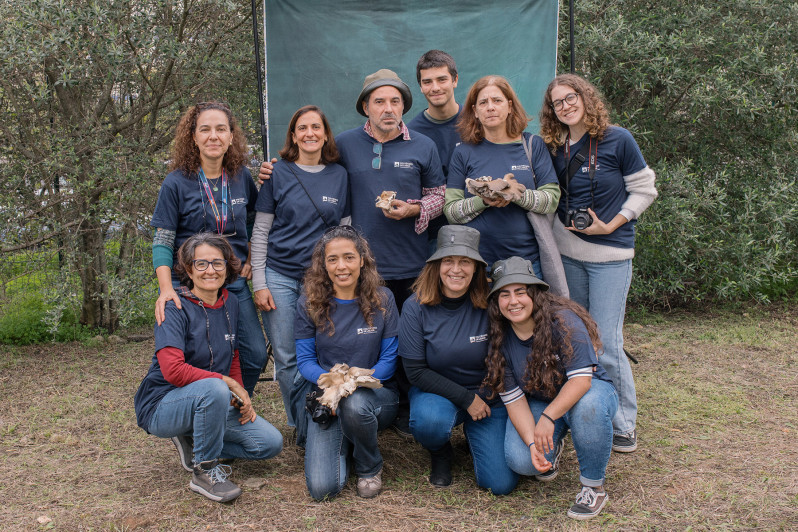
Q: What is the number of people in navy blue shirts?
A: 10